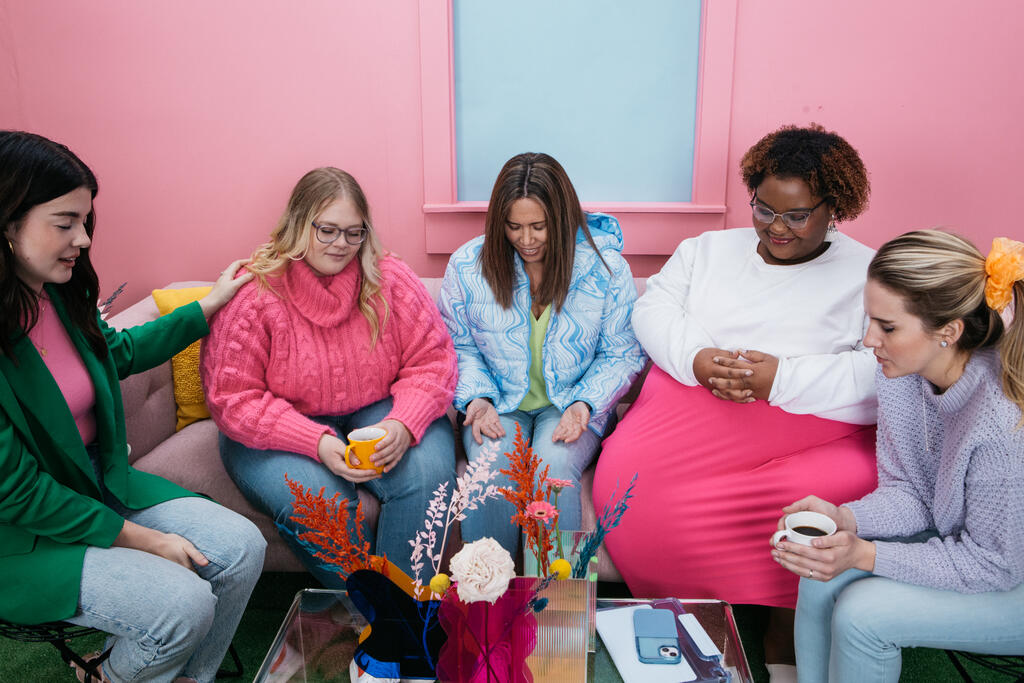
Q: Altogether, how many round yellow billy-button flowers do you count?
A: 2